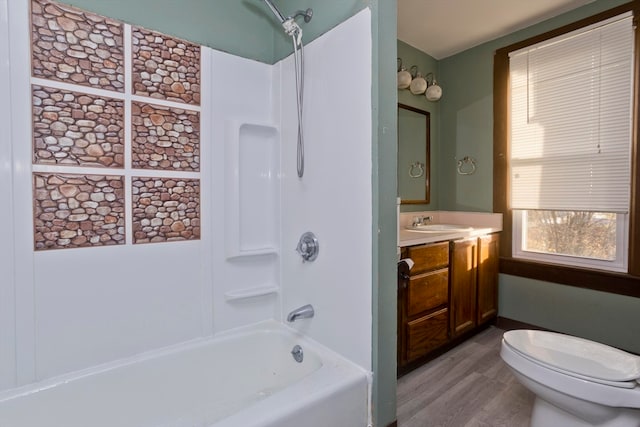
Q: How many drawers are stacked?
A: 3